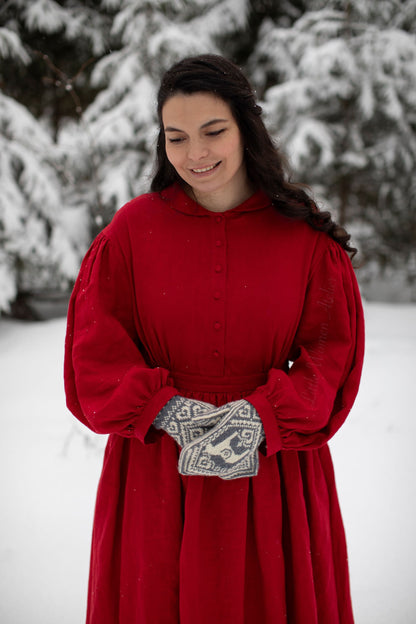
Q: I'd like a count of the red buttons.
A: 6